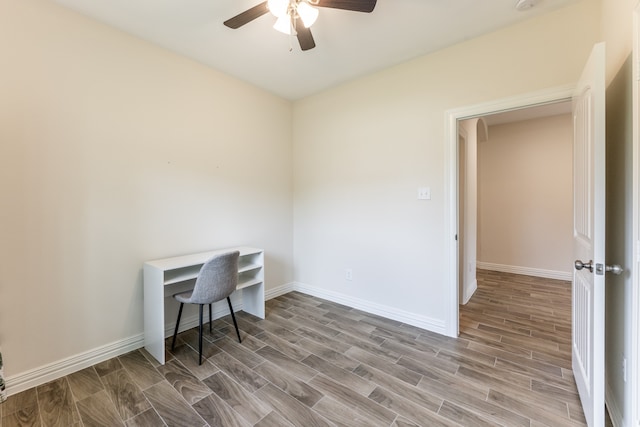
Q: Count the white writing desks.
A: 1